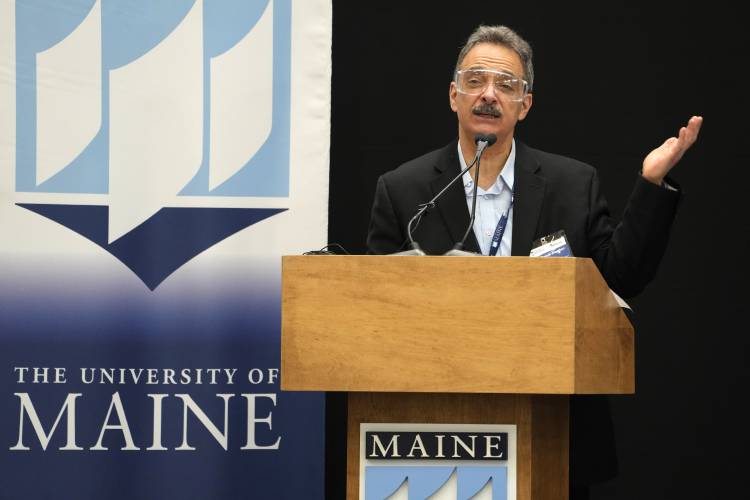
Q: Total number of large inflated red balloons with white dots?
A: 0